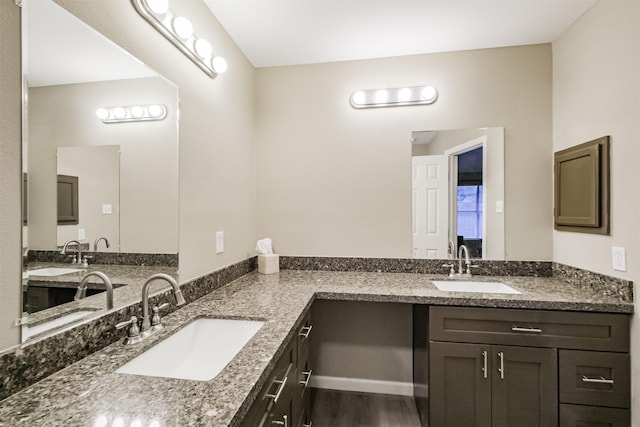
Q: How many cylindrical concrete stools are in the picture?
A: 0